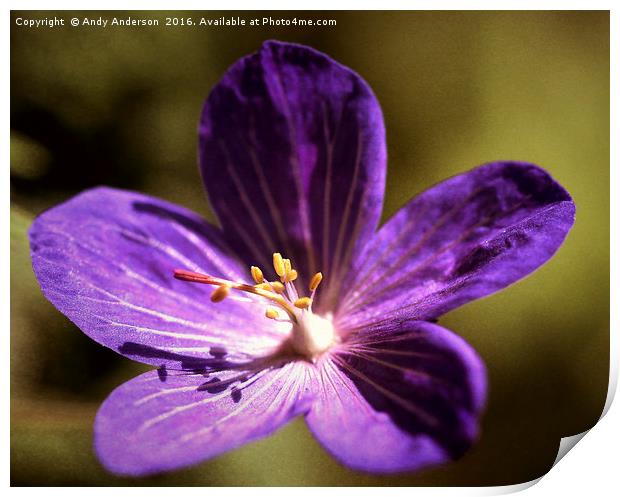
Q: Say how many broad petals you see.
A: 5